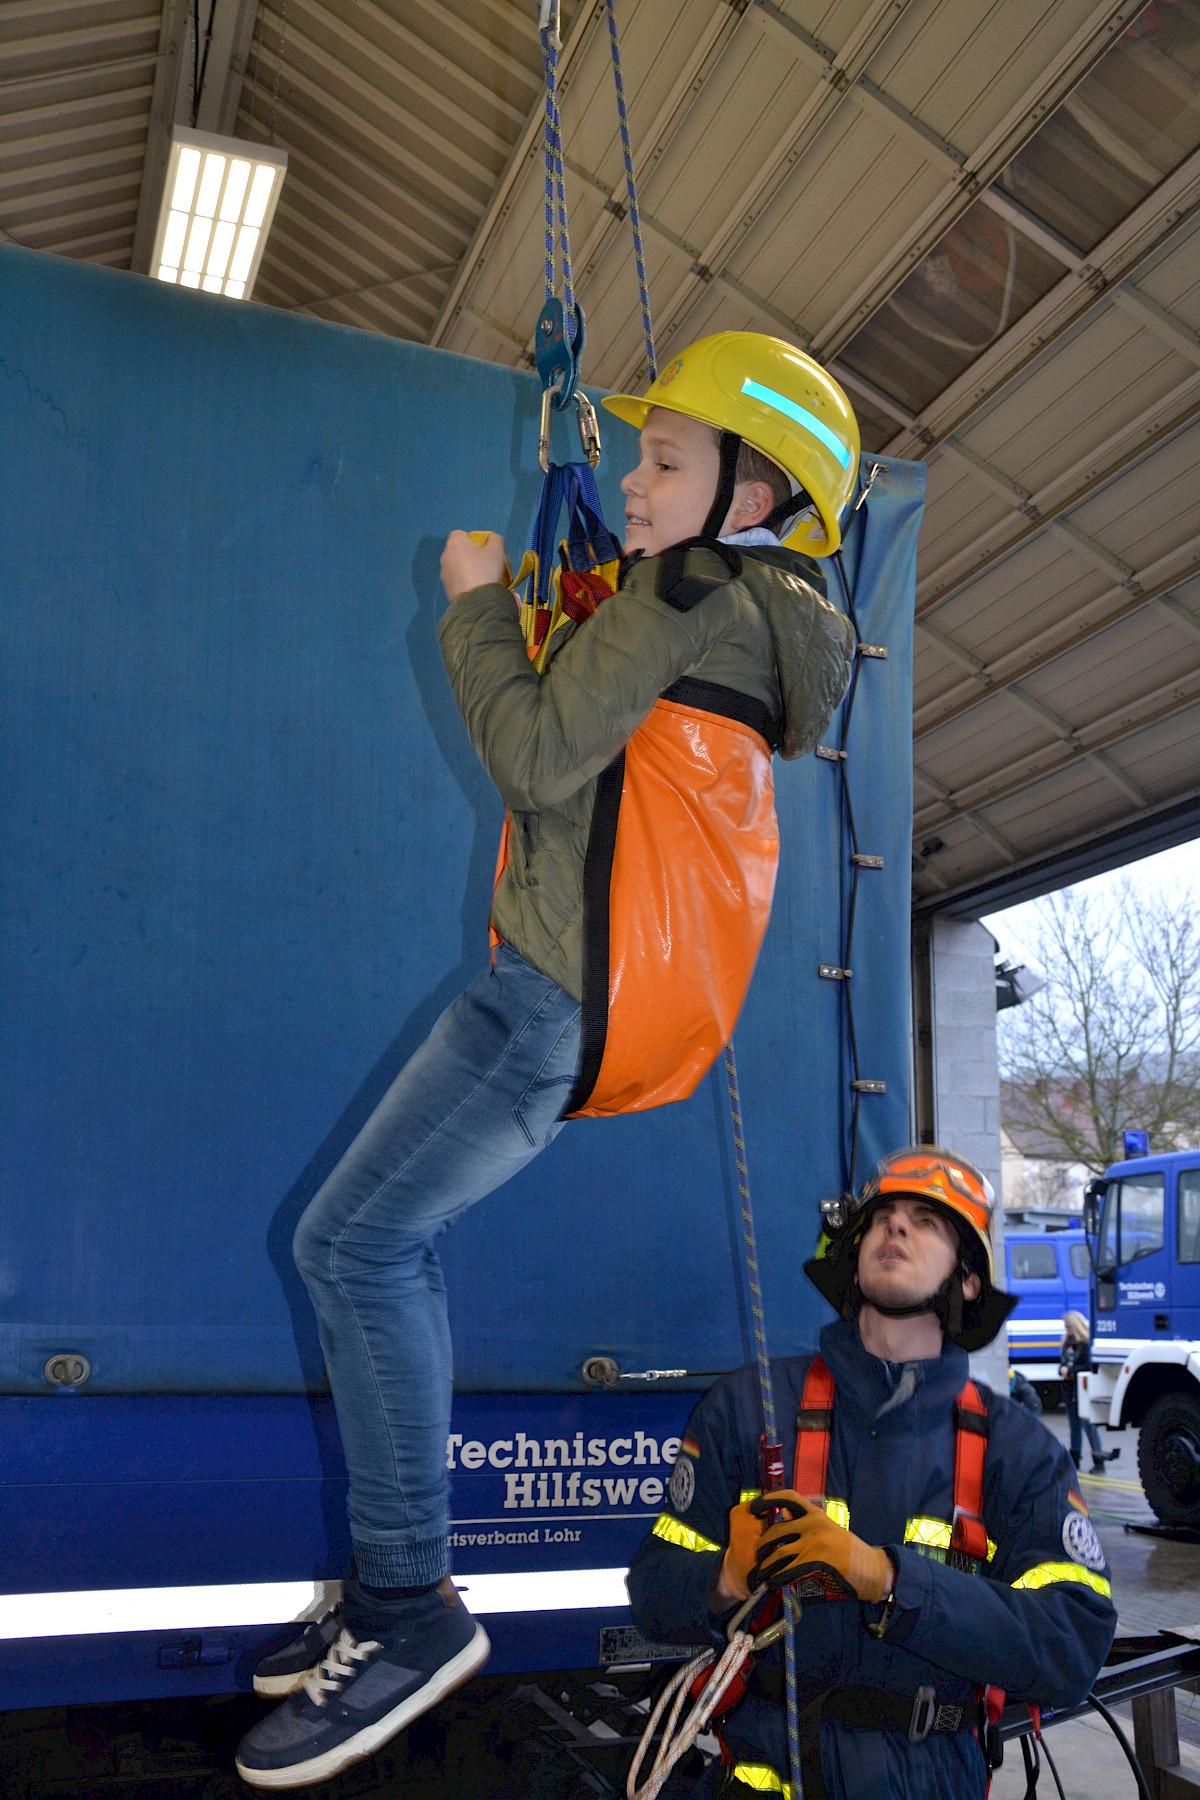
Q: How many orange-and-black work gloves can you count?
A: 2